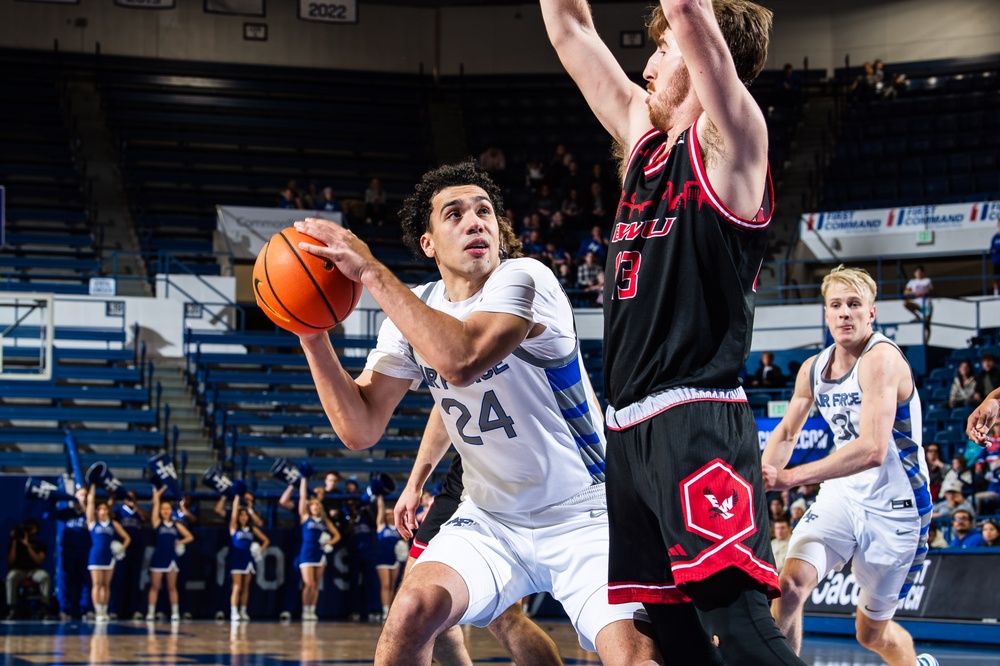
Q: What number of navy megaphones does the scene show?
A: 6